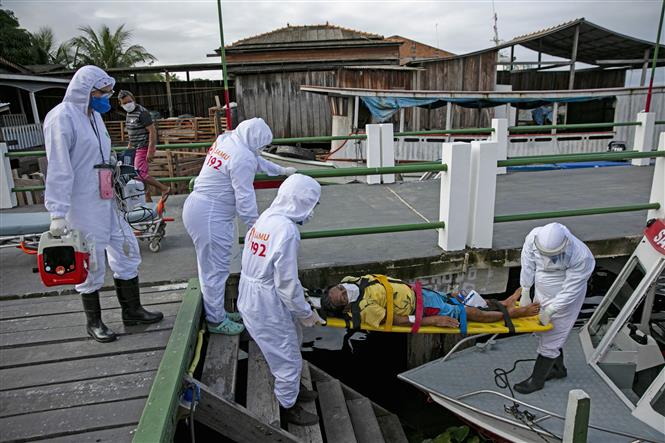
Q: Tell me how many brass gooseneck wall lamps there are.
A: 0